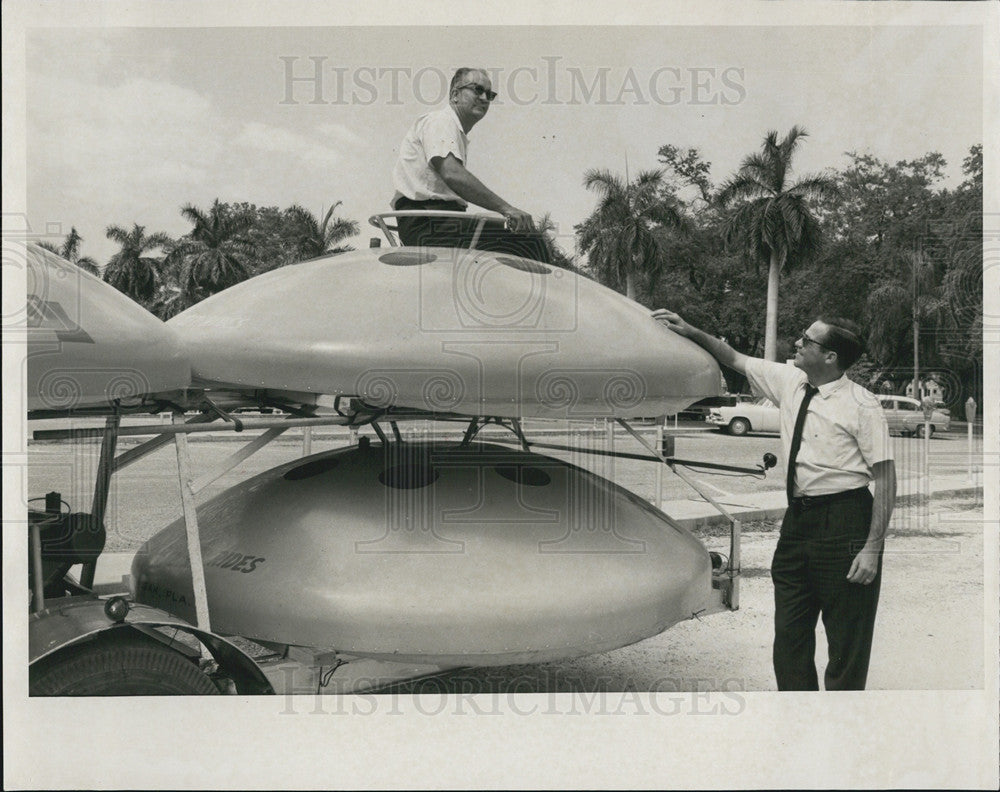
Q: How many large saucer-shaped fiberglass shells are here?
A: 3